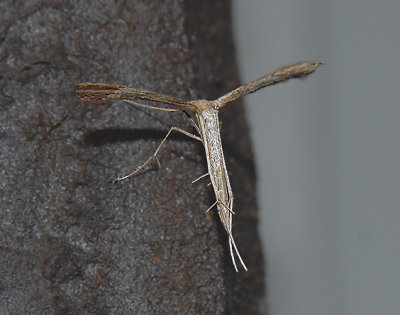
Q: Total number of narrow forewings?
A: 2